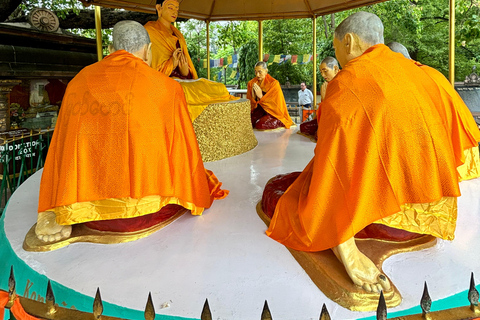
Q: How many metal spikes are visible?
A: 10